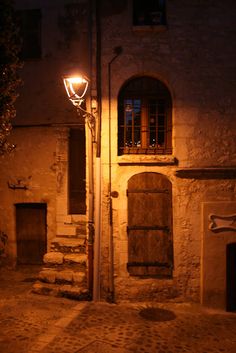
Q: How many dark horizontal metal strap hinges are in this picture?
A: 3